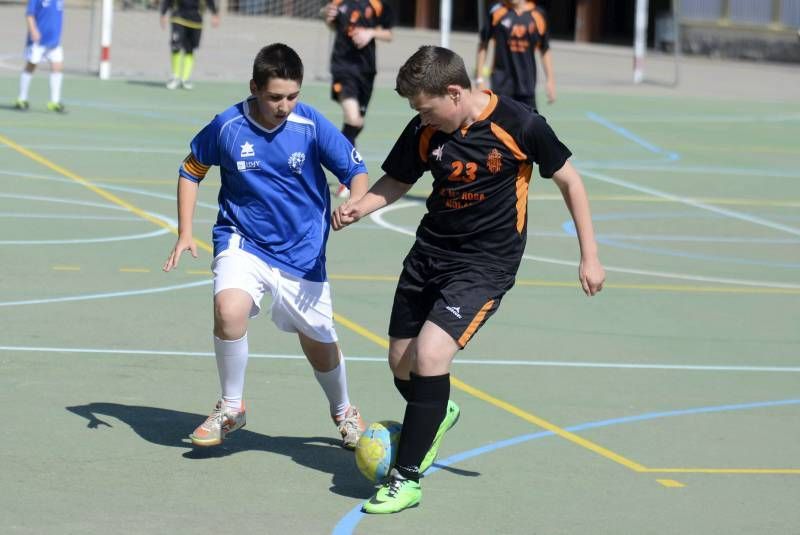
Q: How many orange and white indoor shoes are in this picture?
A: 2